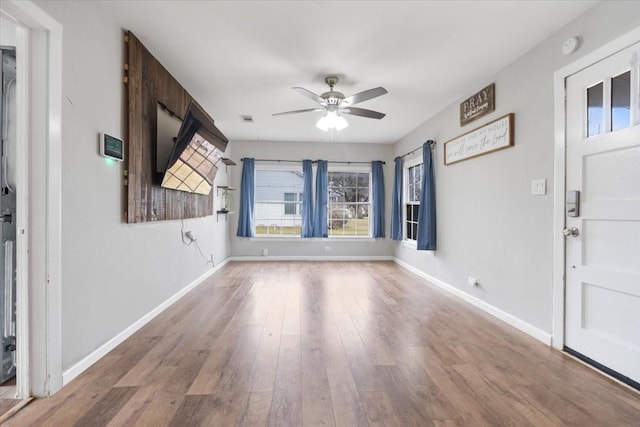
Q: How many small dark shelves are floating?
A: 3